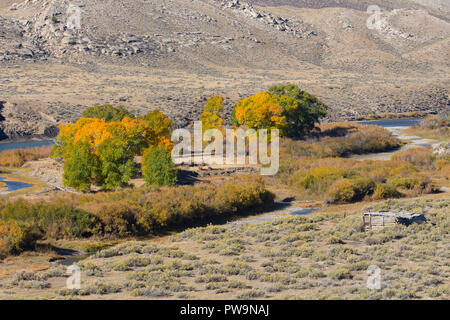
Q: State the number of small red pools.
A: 0